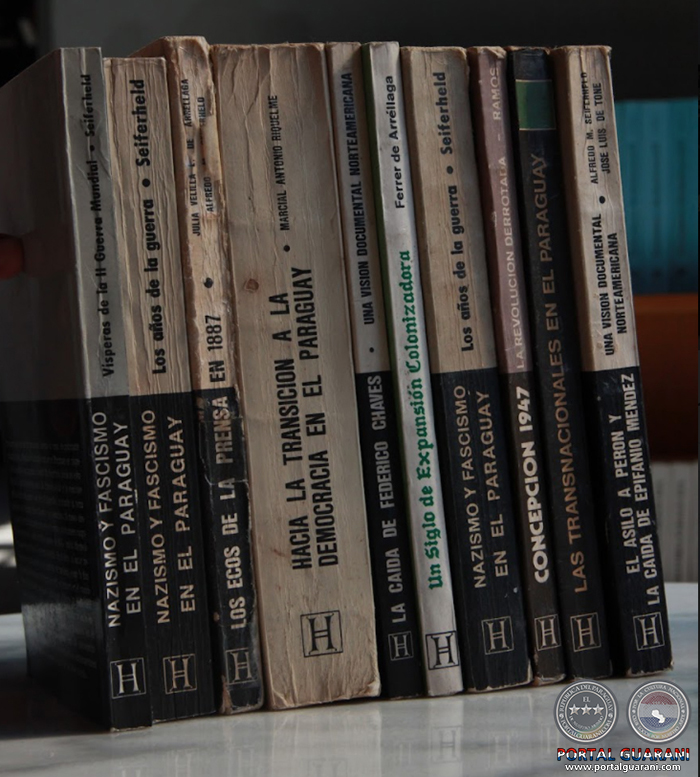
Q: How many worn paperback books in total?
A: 10